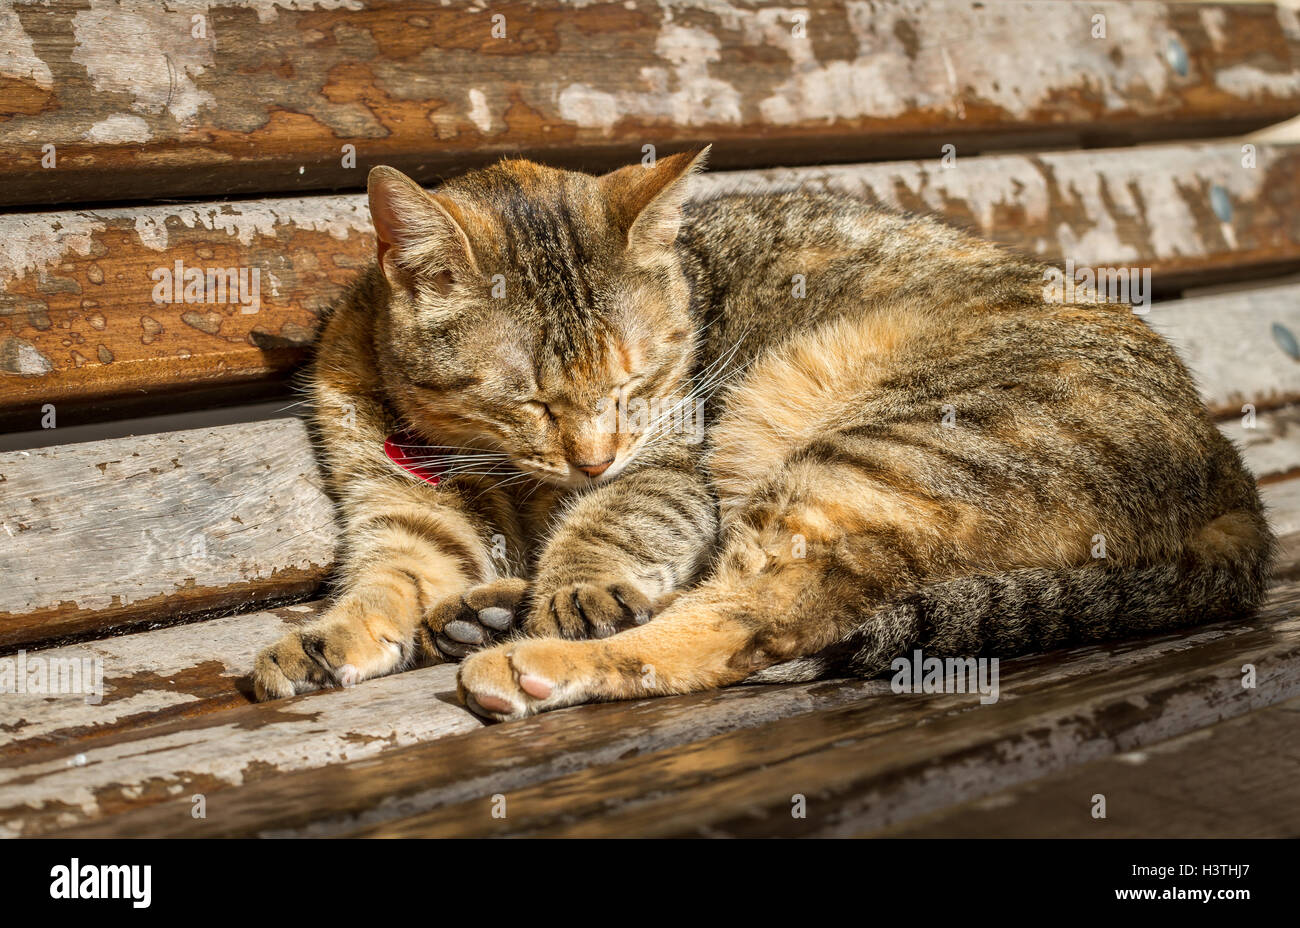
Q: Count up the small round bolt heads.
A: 3